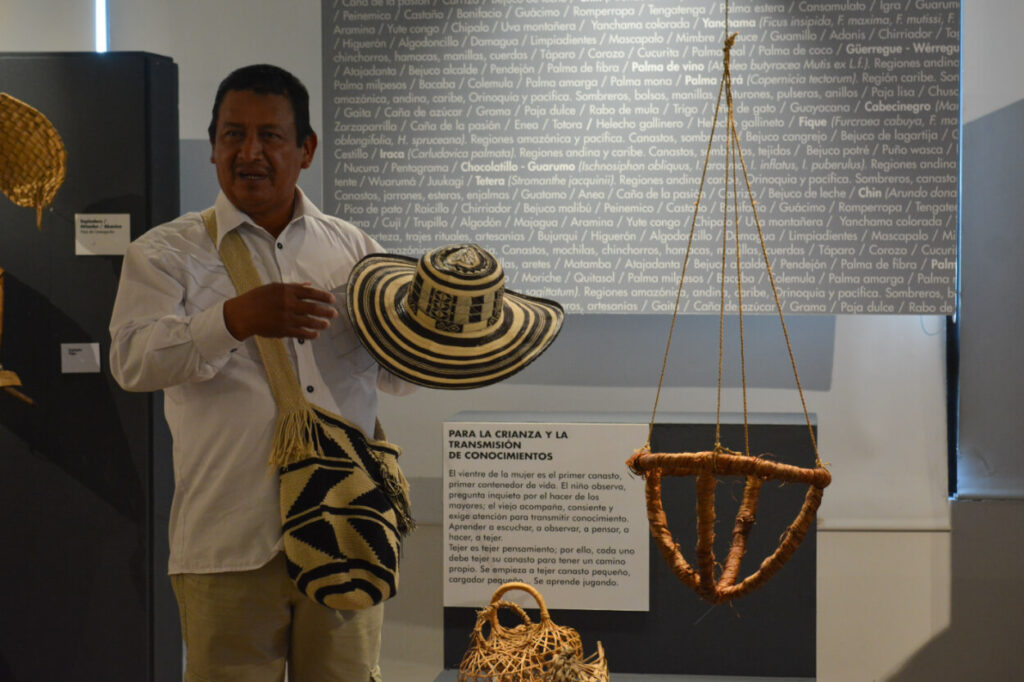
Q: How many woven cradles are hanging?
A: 1